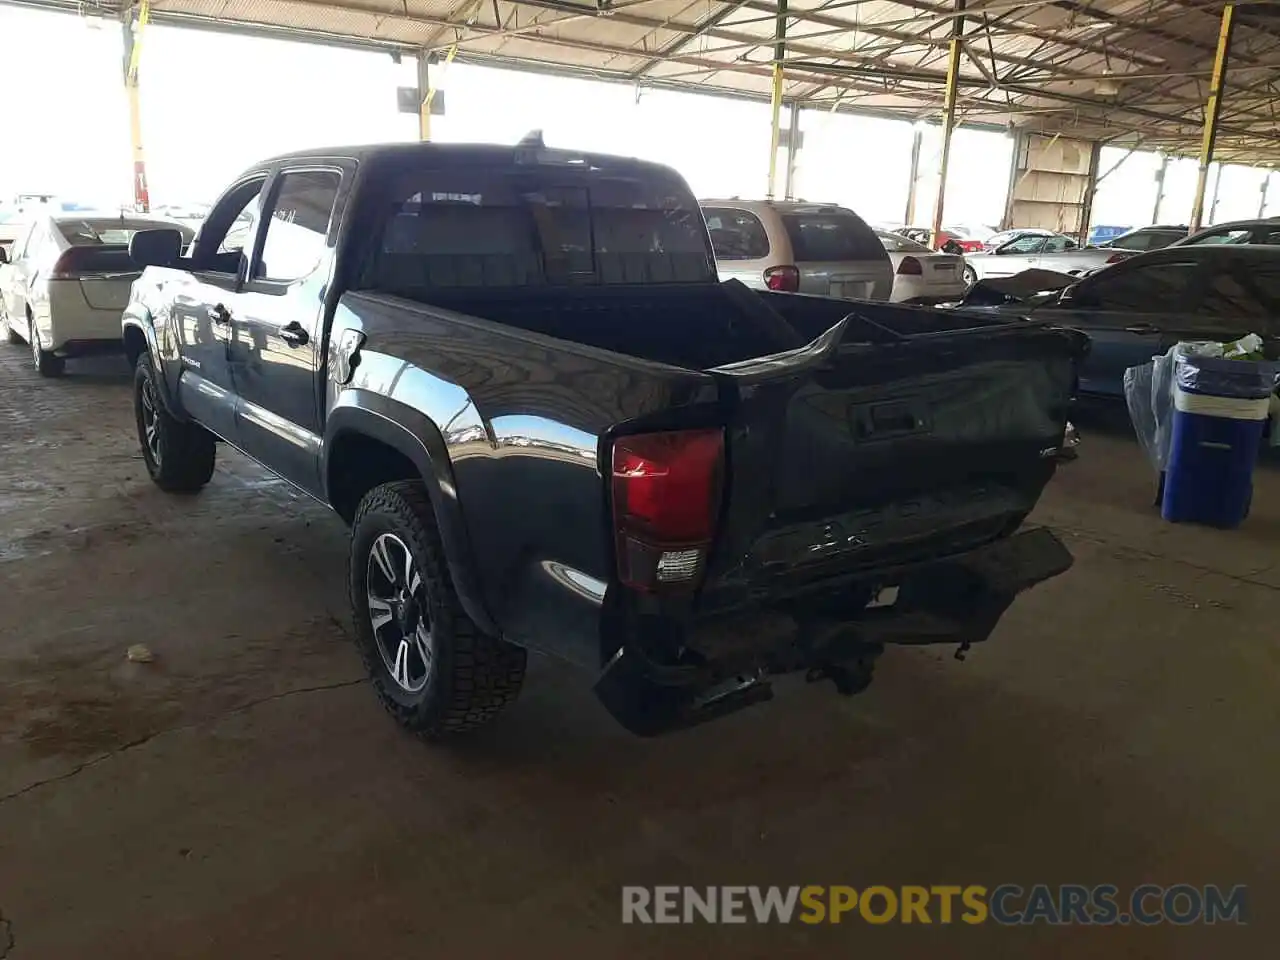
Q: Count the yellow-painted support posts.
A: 5